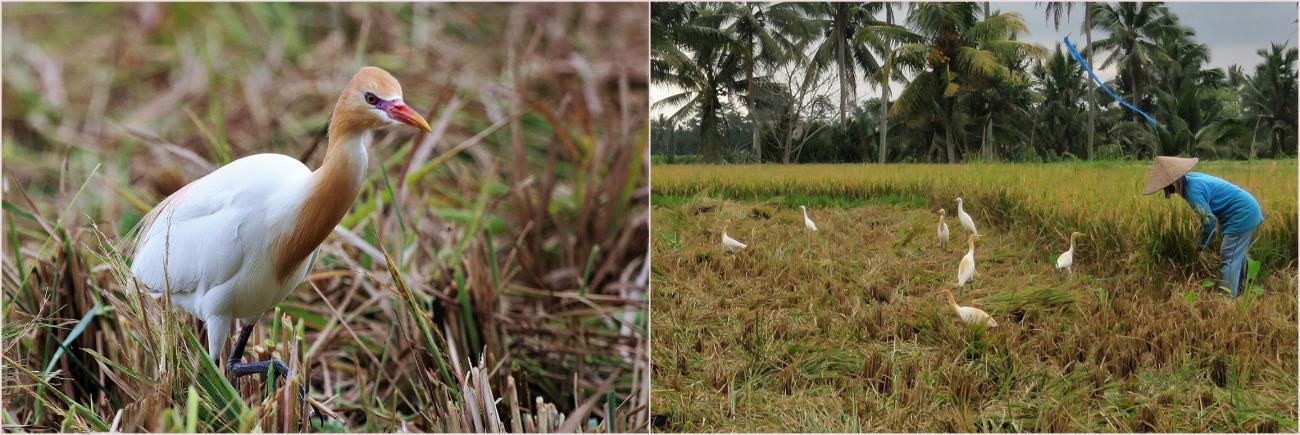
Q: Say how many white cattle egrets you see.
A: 8